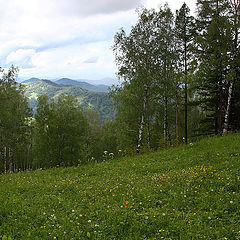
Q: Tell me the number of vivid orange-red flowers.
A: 3